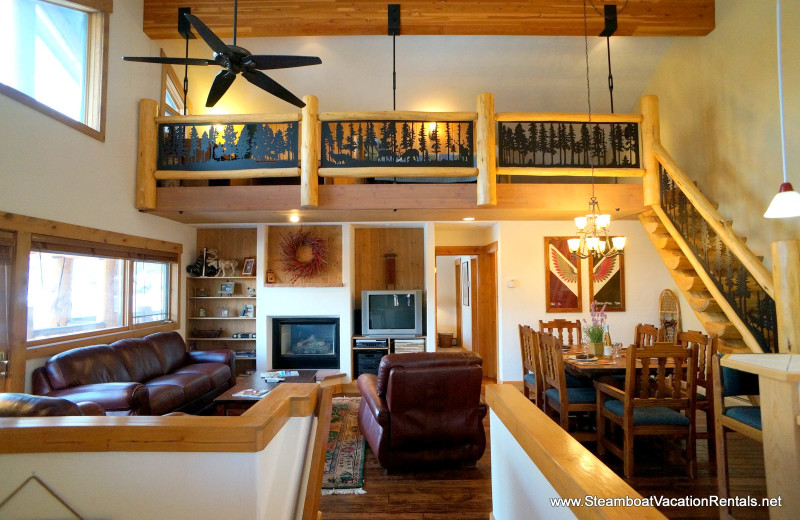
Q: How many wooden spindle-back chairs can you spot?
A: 6